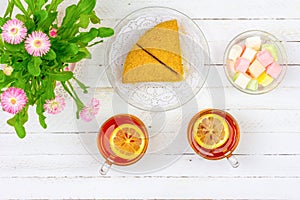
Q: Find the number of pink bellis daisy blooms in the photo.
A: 5